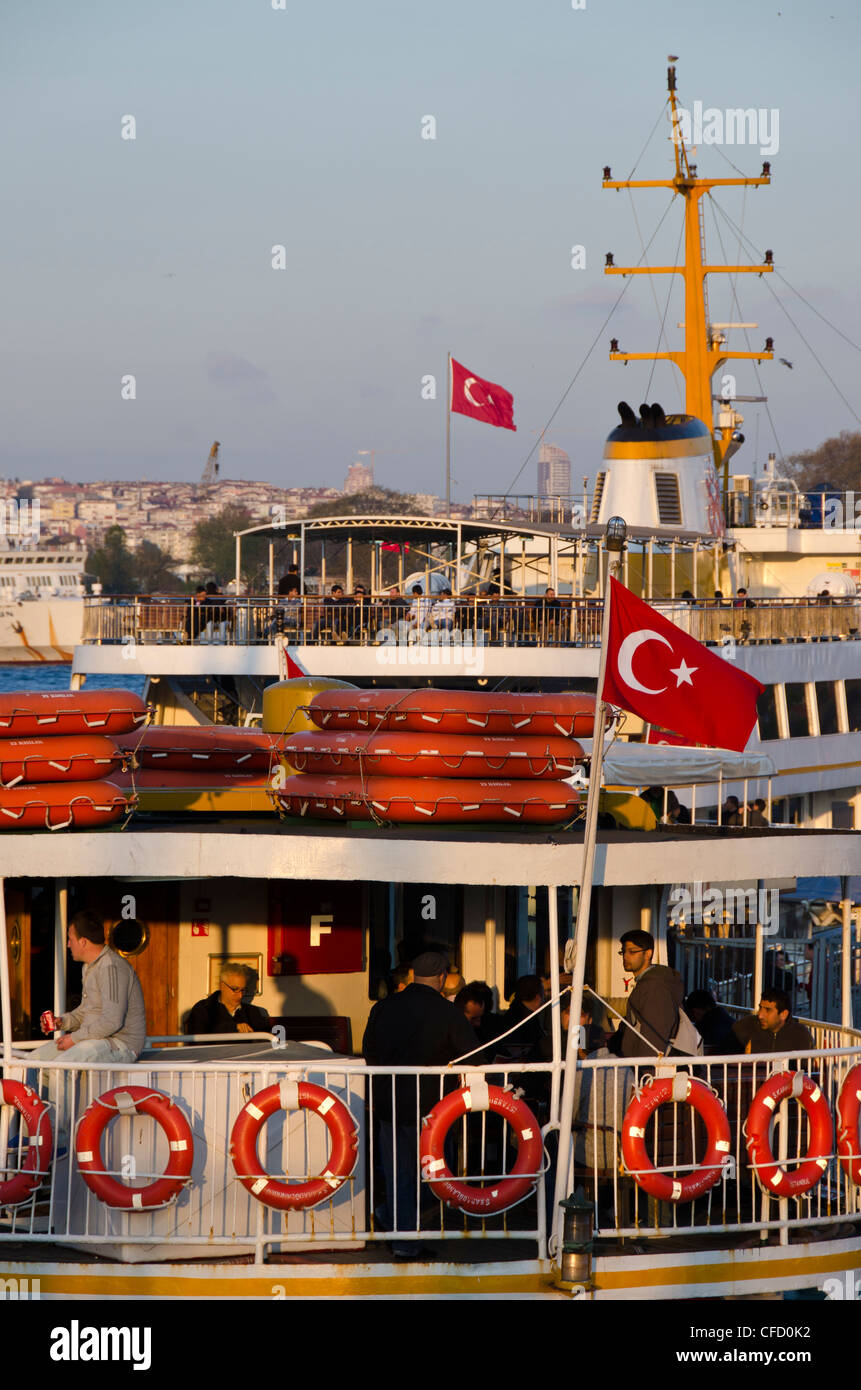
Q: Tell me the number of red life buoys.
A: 7